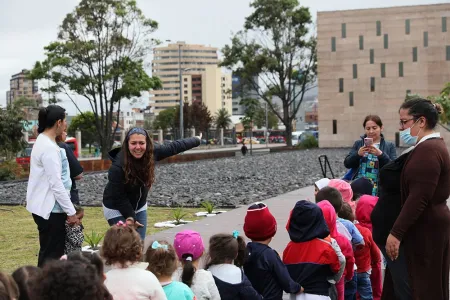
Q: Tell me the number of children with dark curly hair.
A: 1